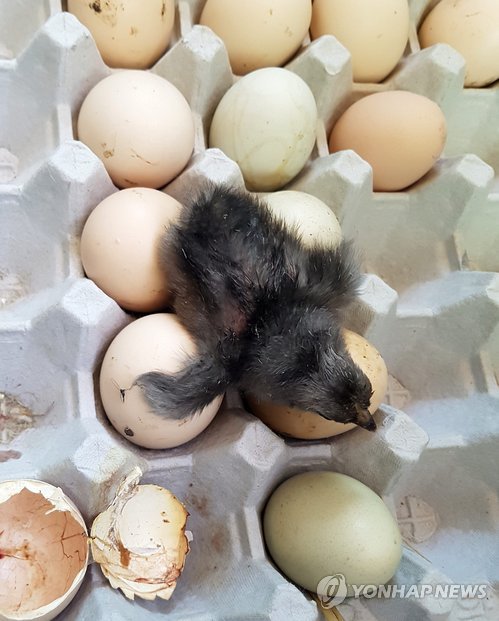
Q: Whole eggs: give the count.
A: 12